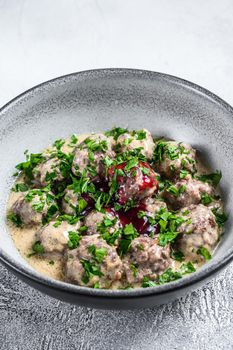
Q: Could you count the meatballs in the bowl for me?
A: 14